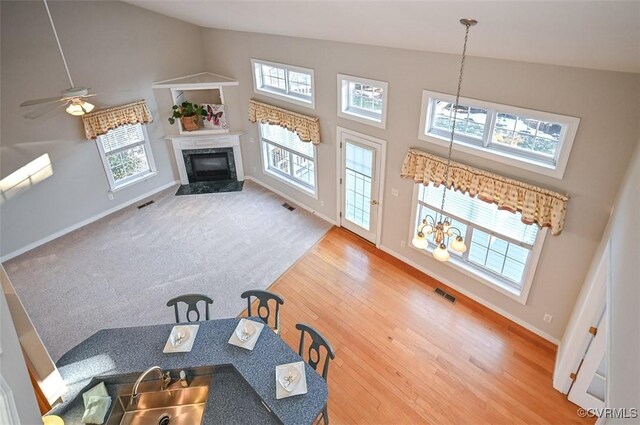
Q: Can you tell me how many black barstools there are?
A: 3